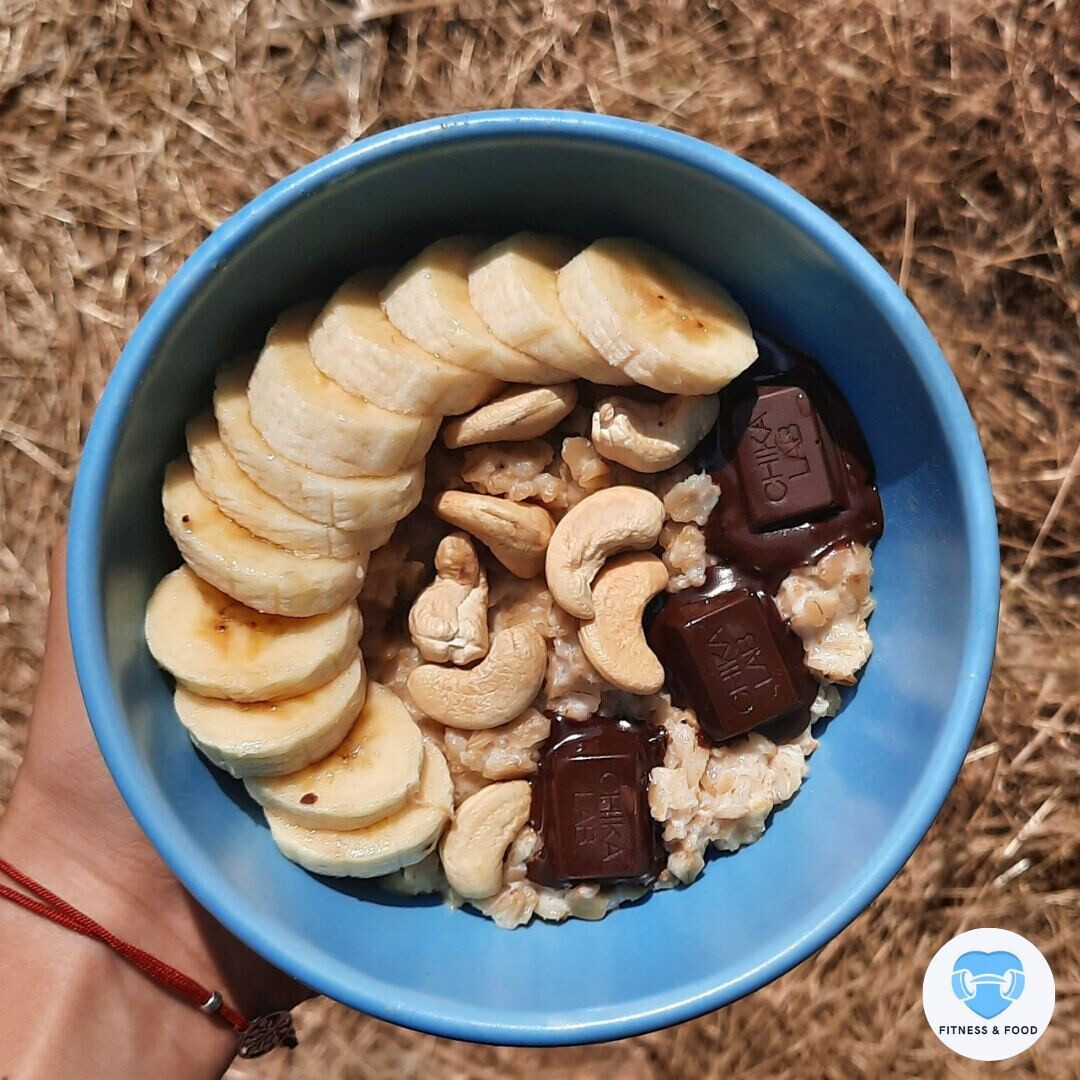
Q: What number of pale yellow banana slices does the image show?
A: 12